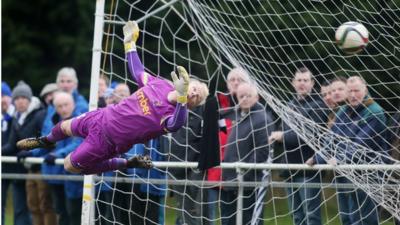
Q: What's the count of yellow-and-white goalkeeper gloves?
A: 2